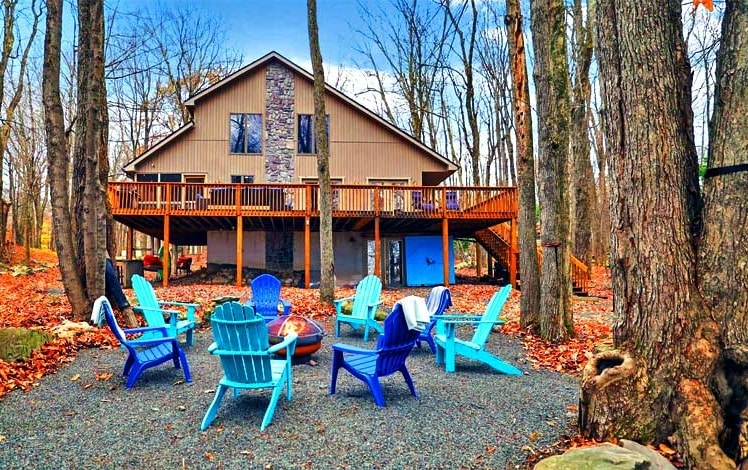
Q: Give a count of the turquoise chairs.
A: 4